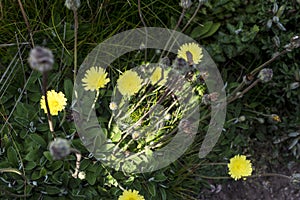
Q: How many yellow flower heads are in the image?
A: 7